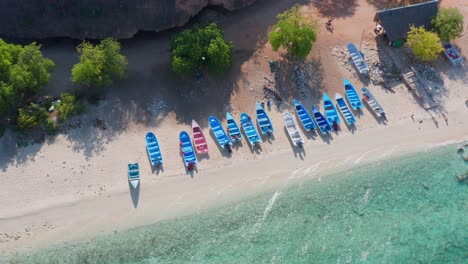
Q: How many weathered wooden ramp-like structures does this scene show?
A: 1